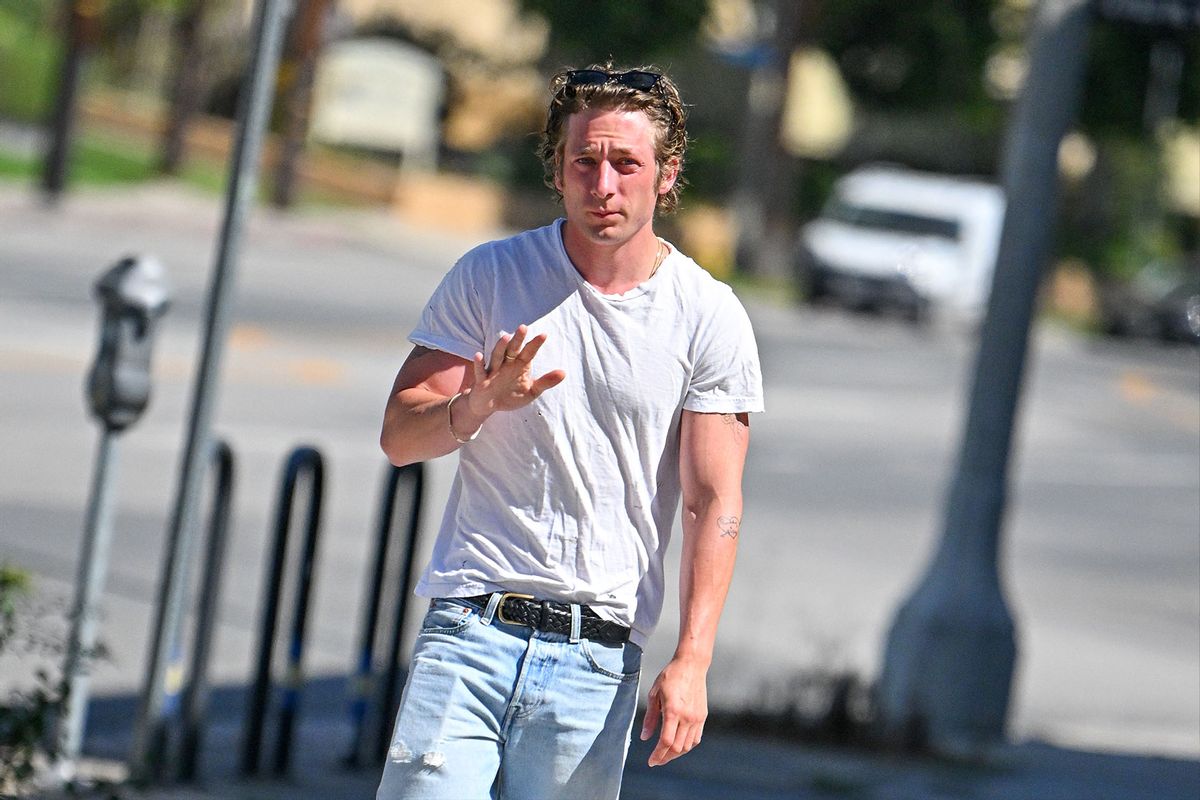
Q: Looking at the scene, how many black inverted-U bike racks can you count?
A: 3